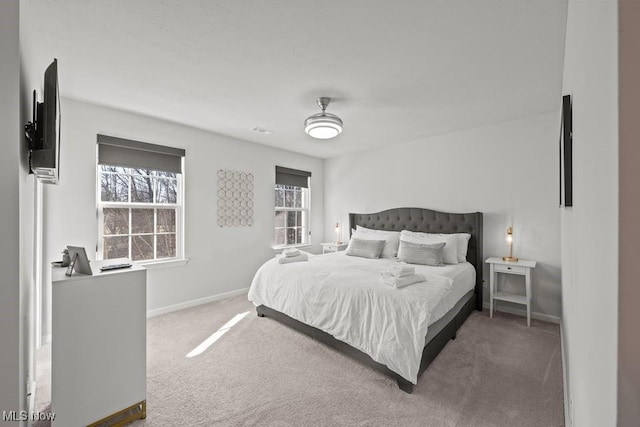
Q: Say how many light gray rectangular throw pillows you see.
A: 2